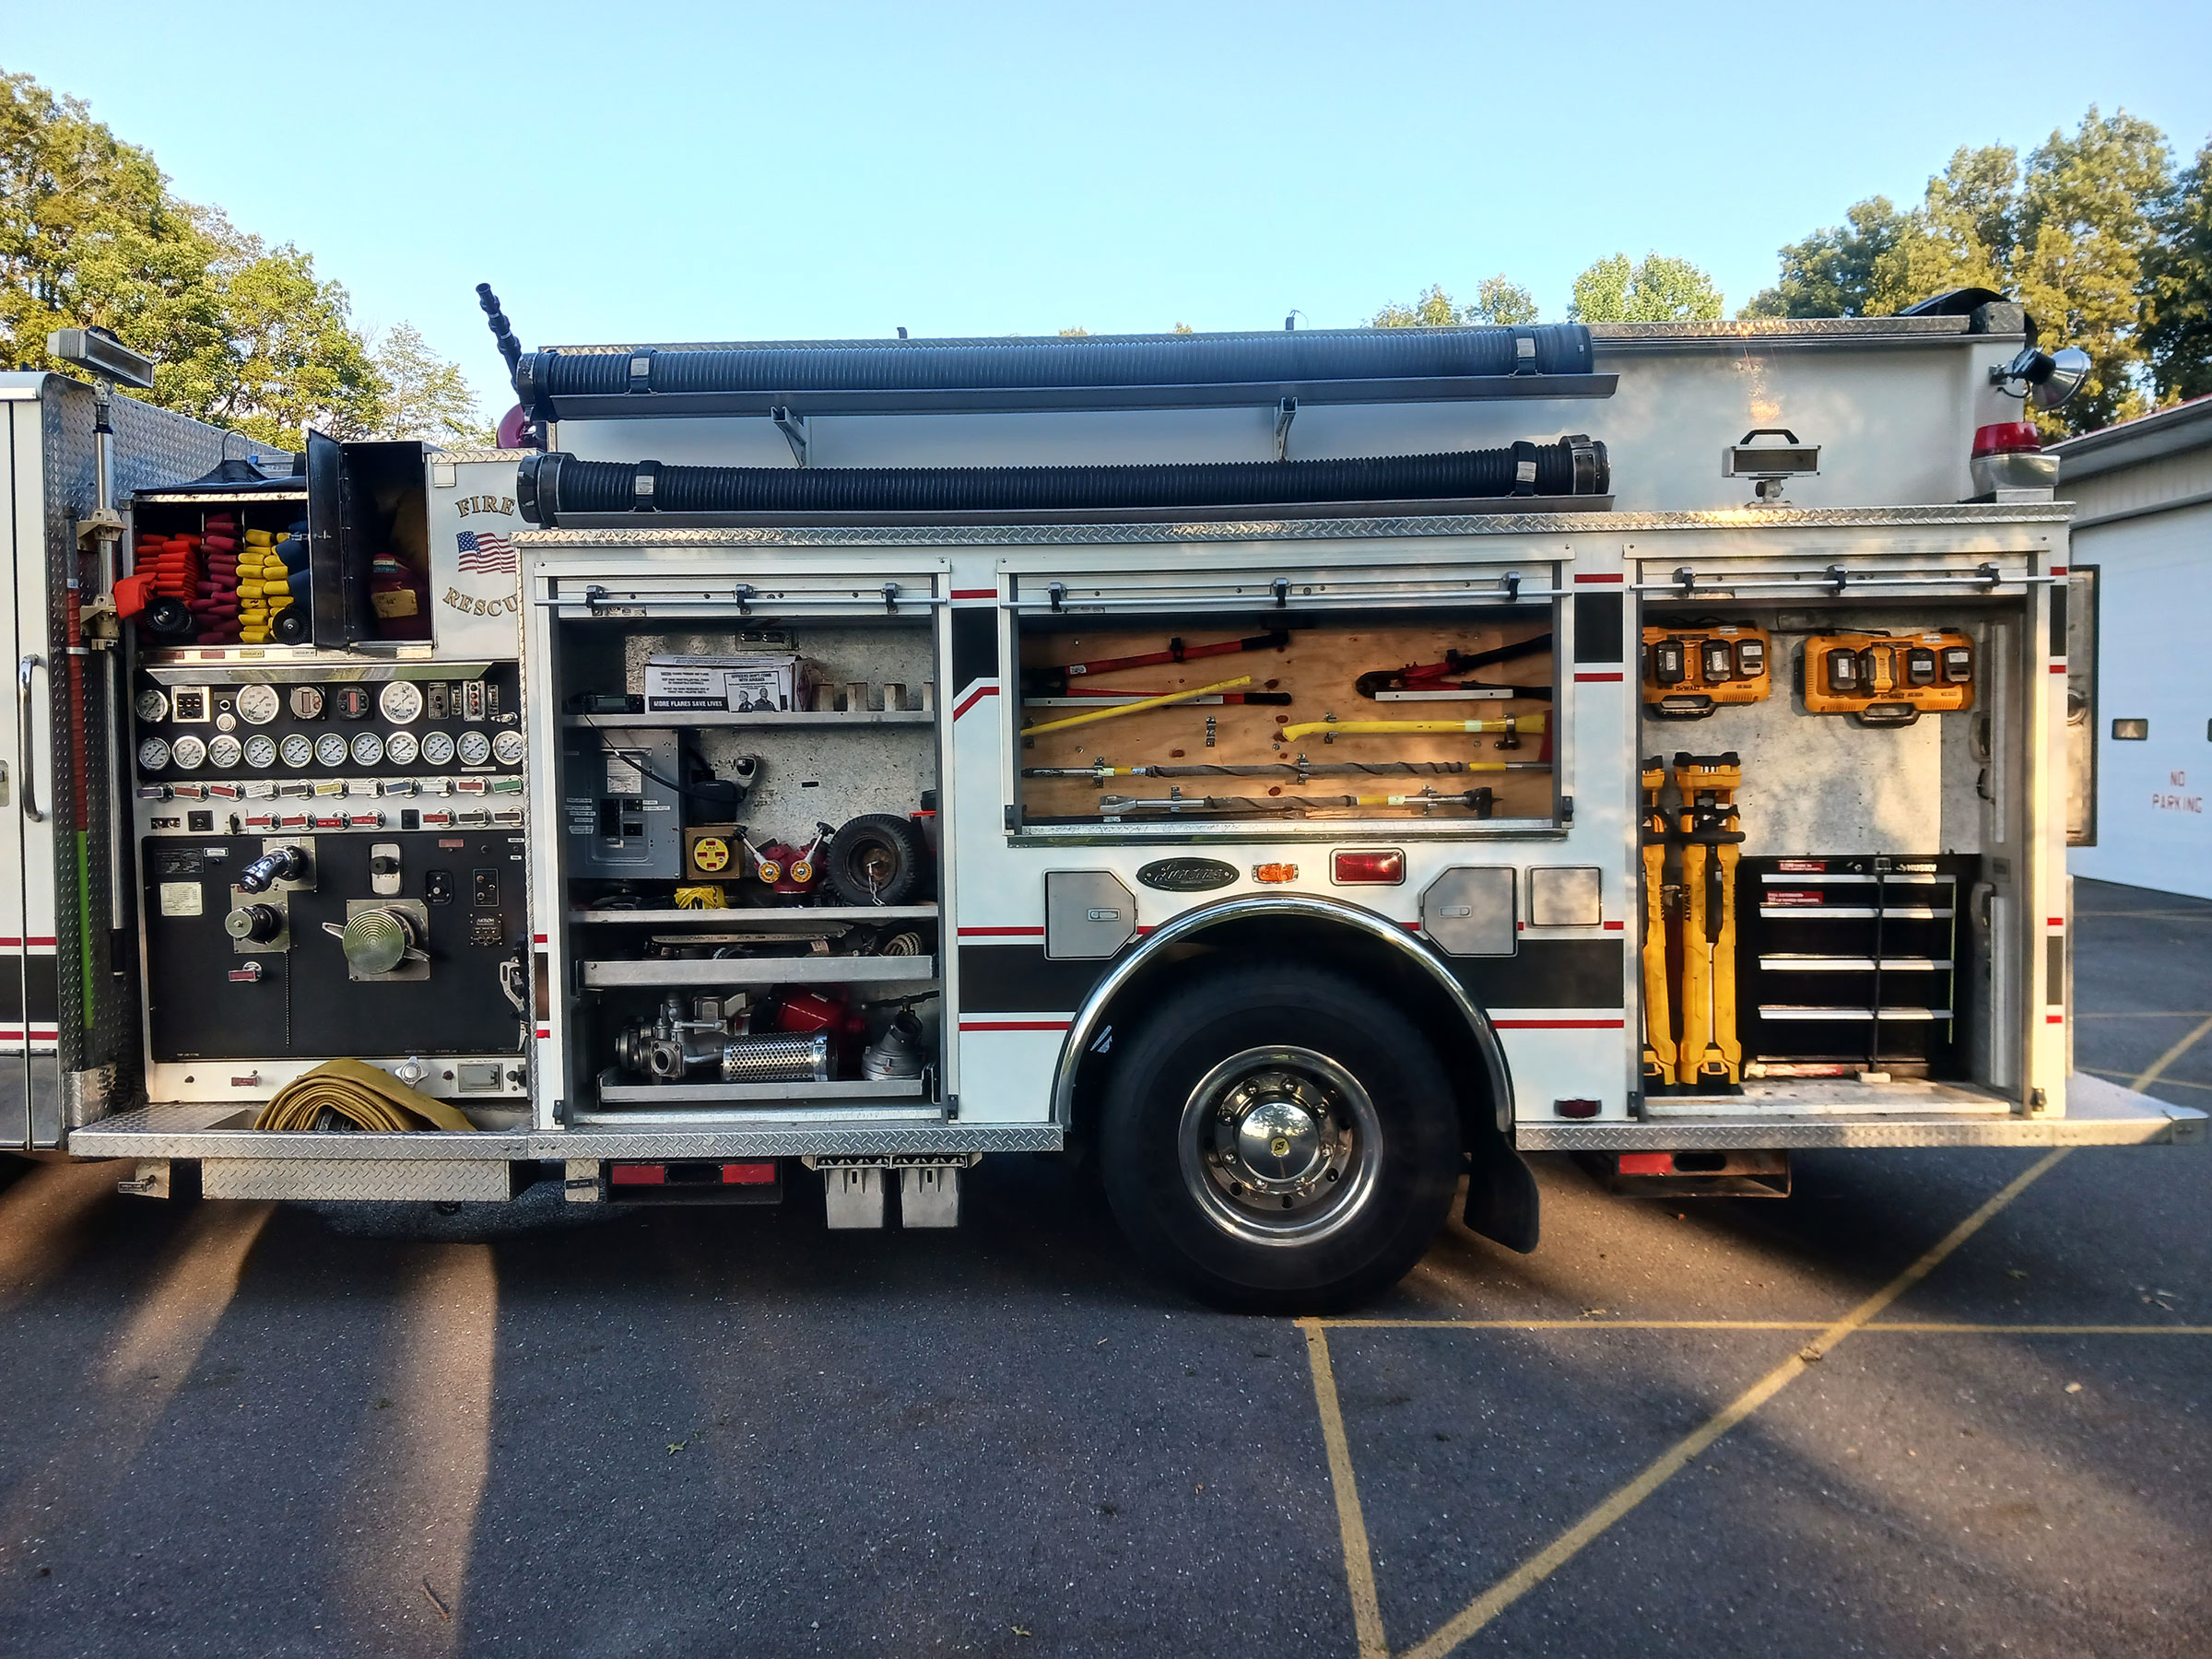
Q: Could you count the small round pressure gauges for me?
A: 12